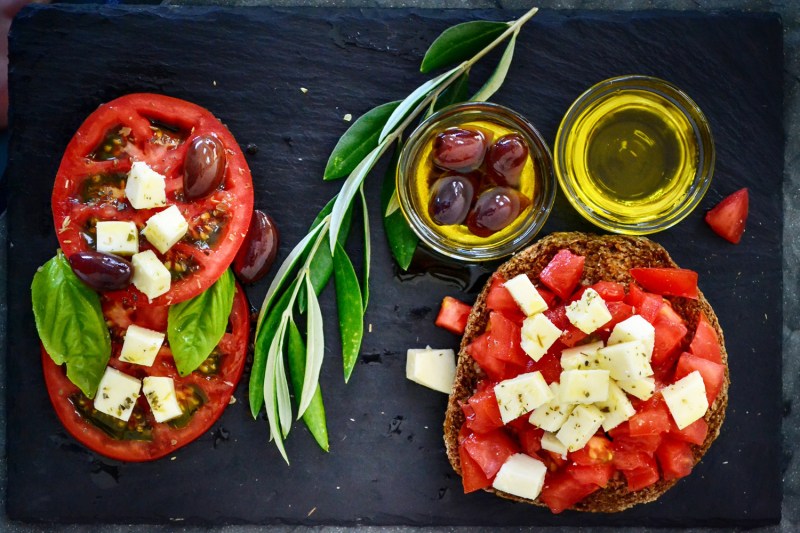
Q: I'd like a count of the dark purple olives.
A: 7